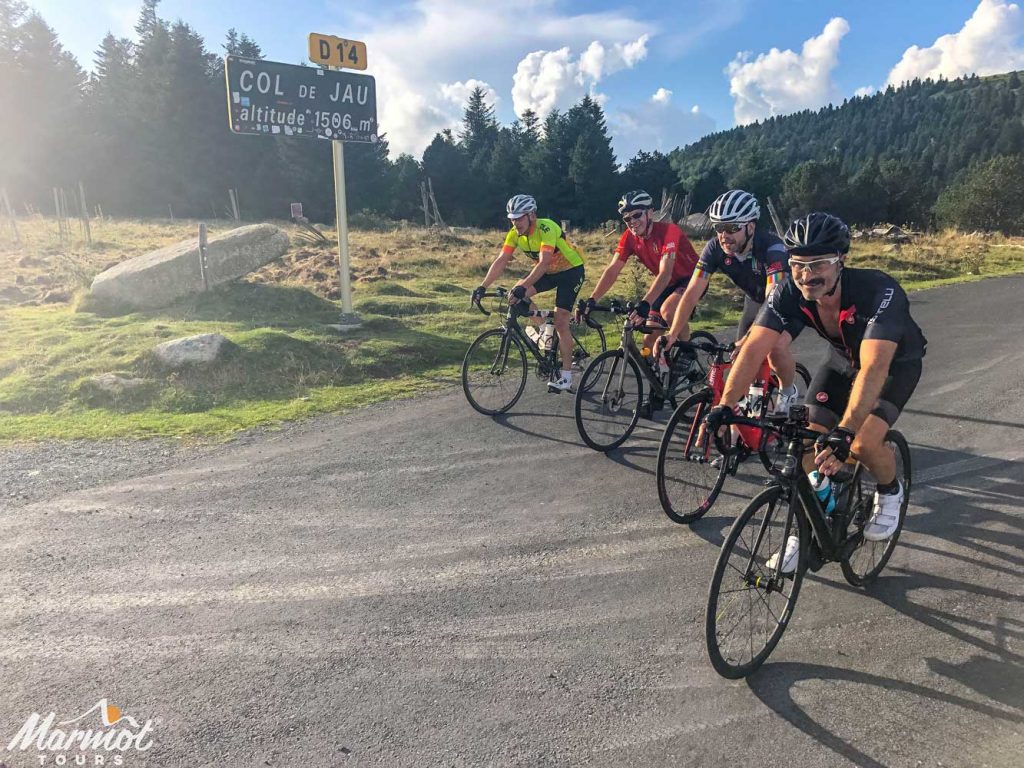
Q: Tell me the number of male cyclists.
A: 4